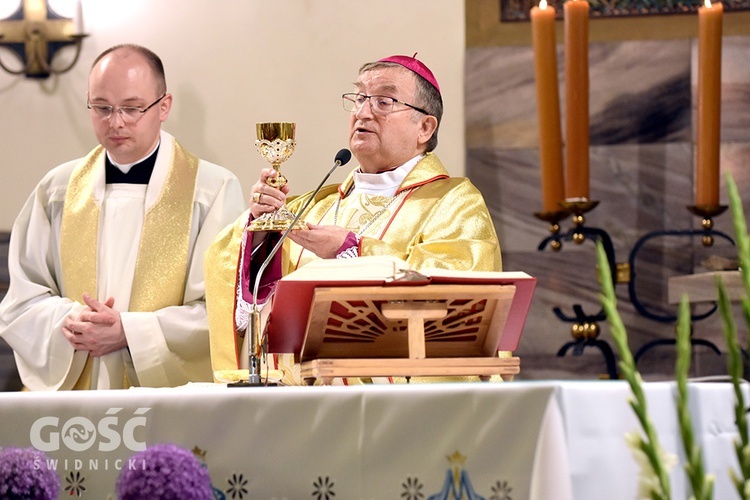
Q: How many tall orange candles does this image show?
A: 3